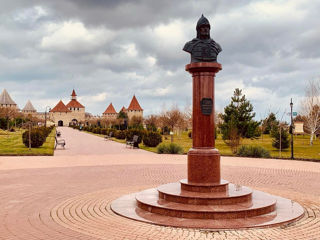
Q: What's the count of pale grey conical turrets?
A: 2